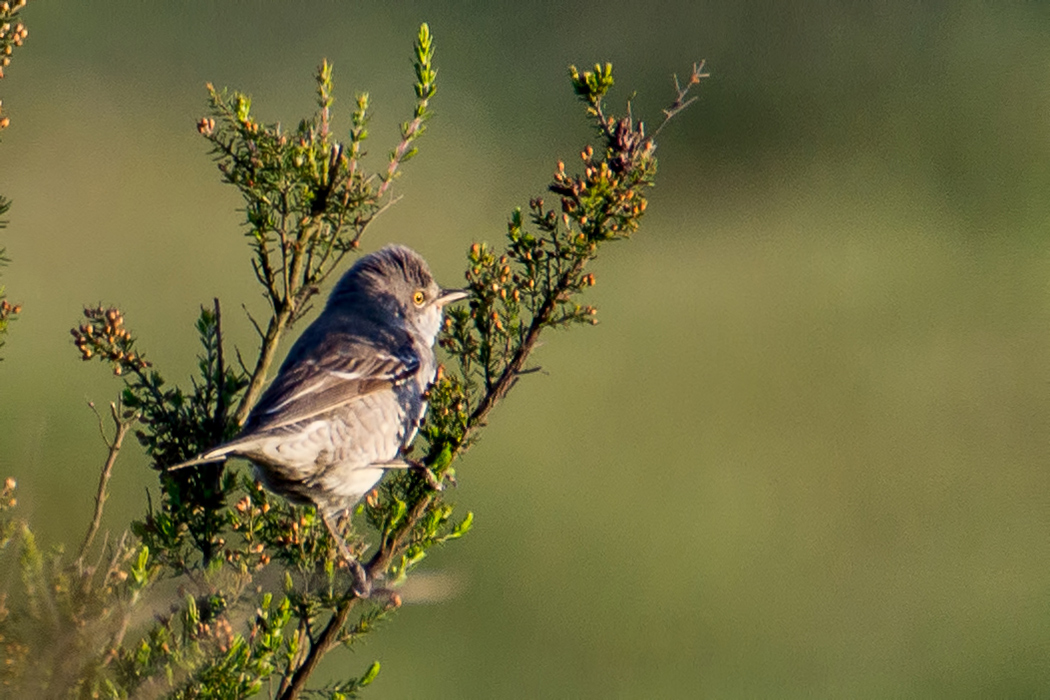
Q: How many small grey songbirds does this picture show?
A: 1